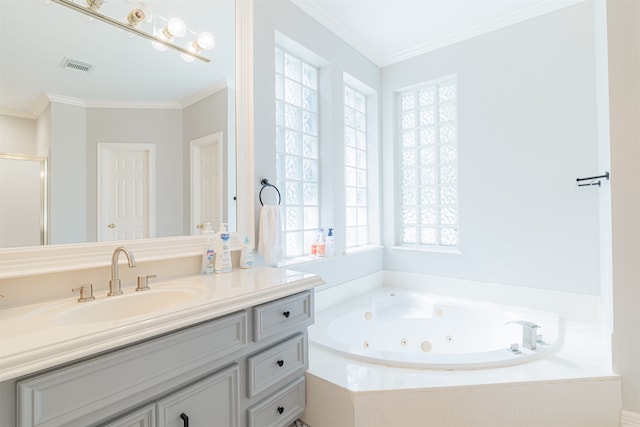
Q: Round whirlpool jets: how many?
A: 6